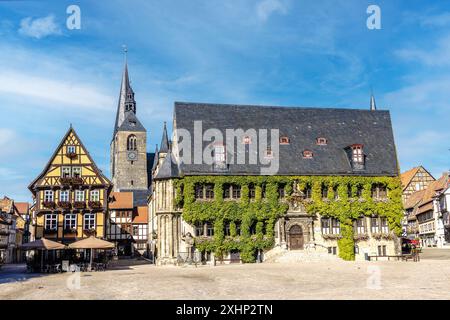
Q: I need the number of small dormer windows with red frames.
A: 5